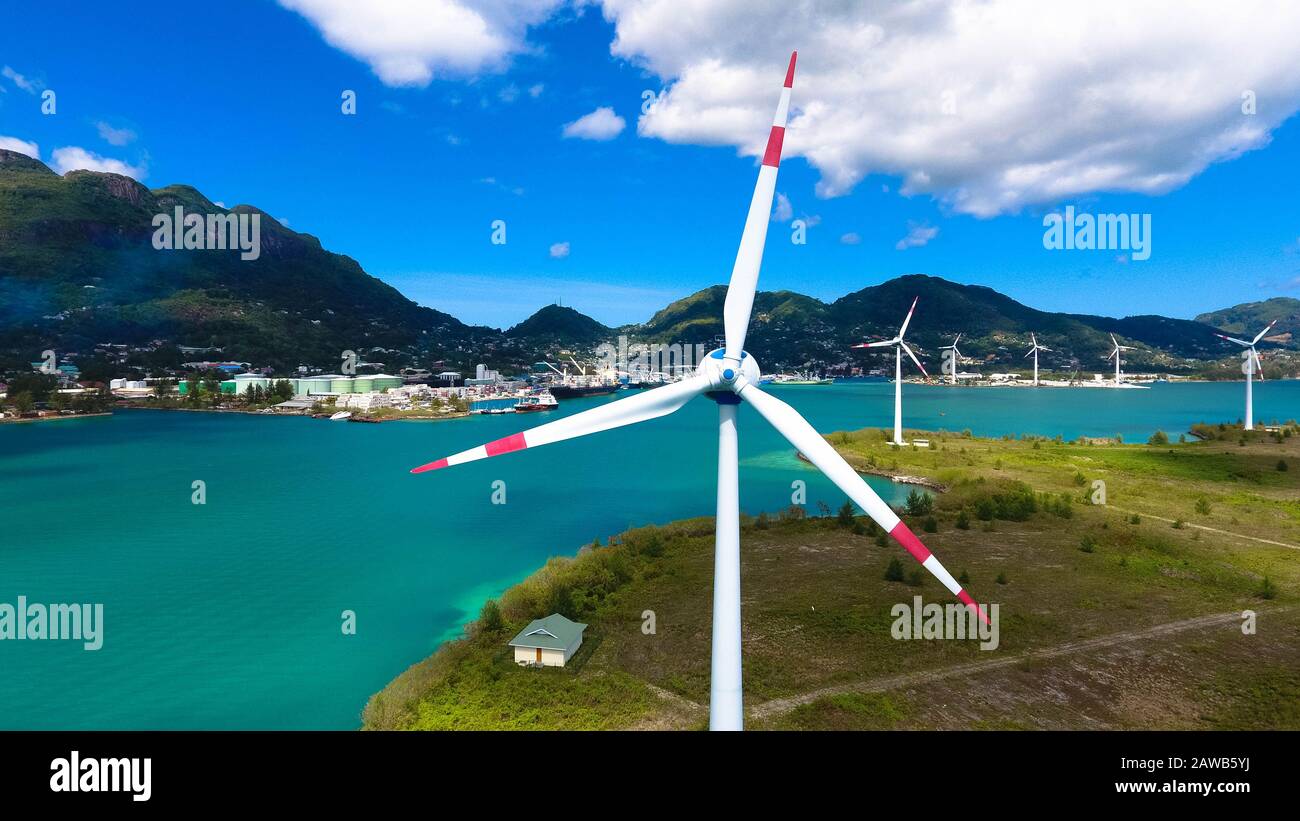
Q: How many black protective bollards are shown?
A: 0